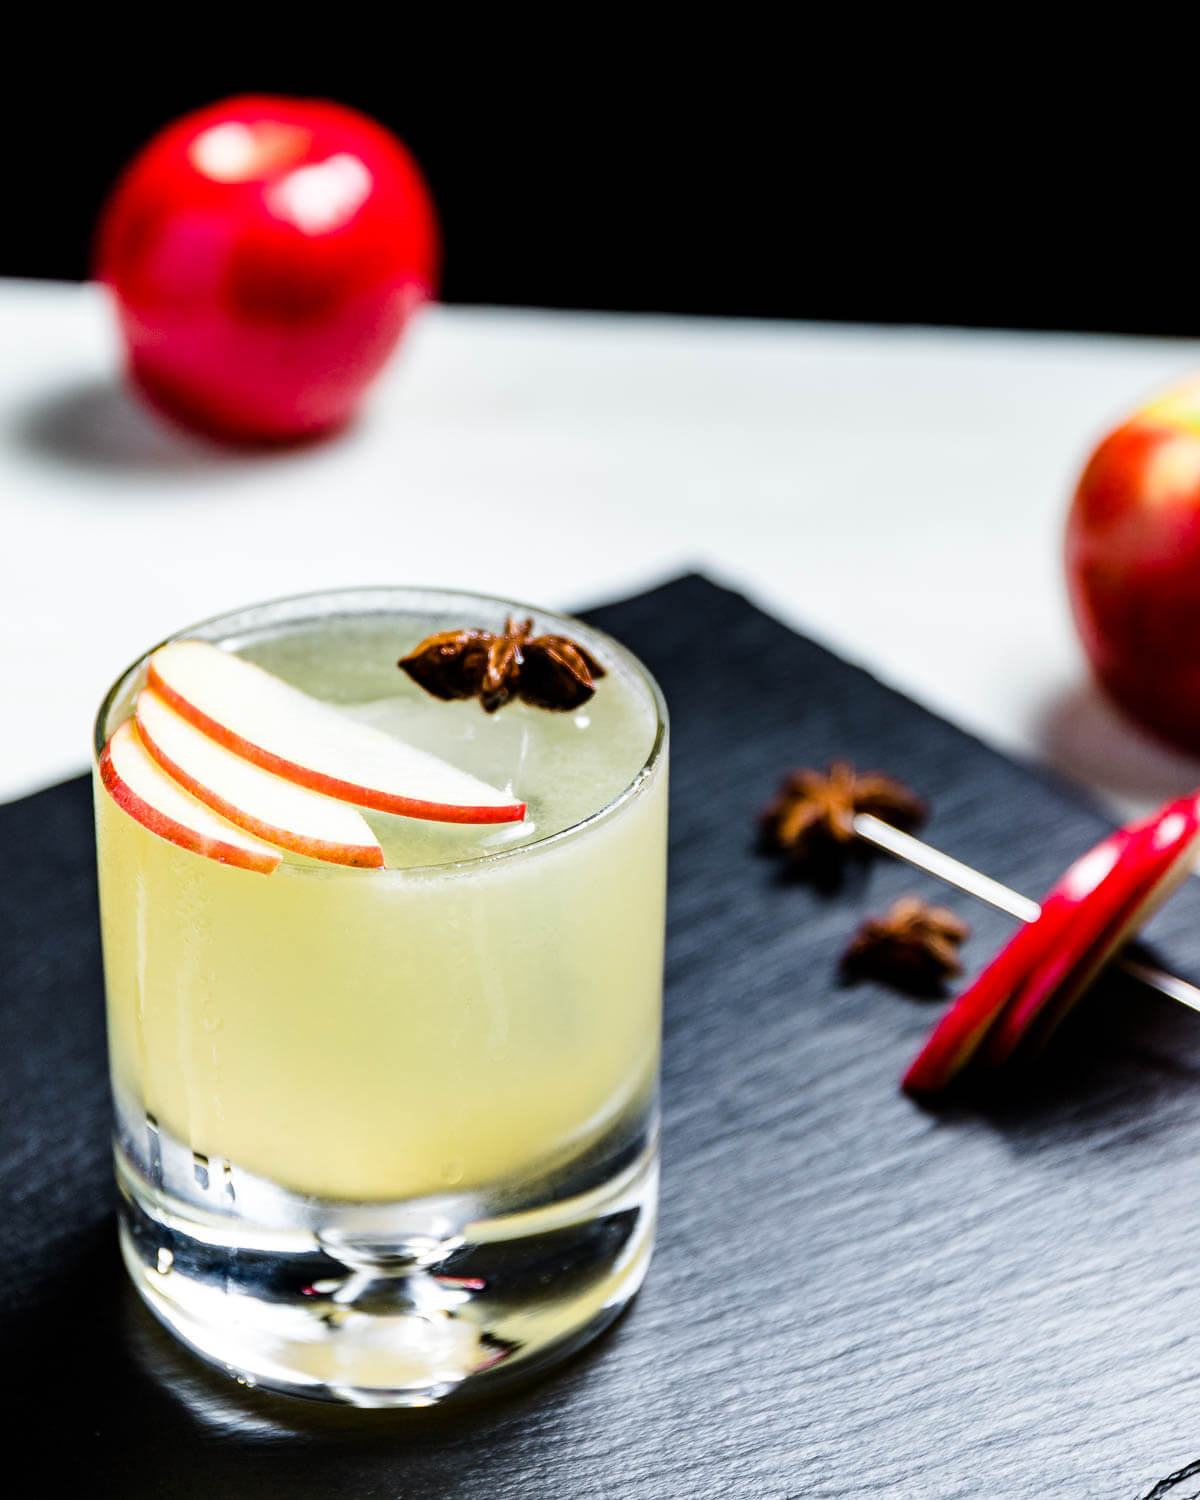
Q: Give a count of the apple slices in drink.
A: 3